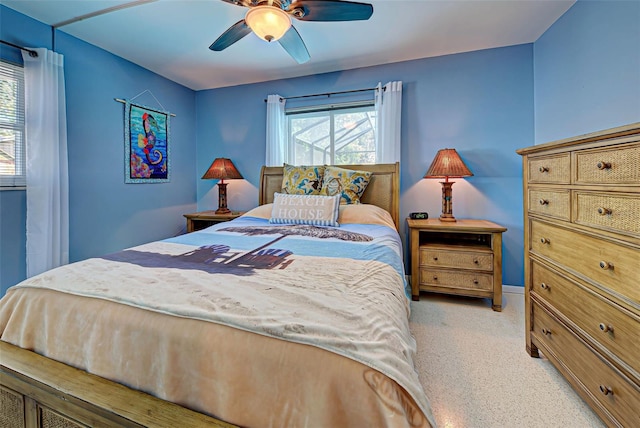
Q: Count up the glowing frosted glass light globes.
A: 1